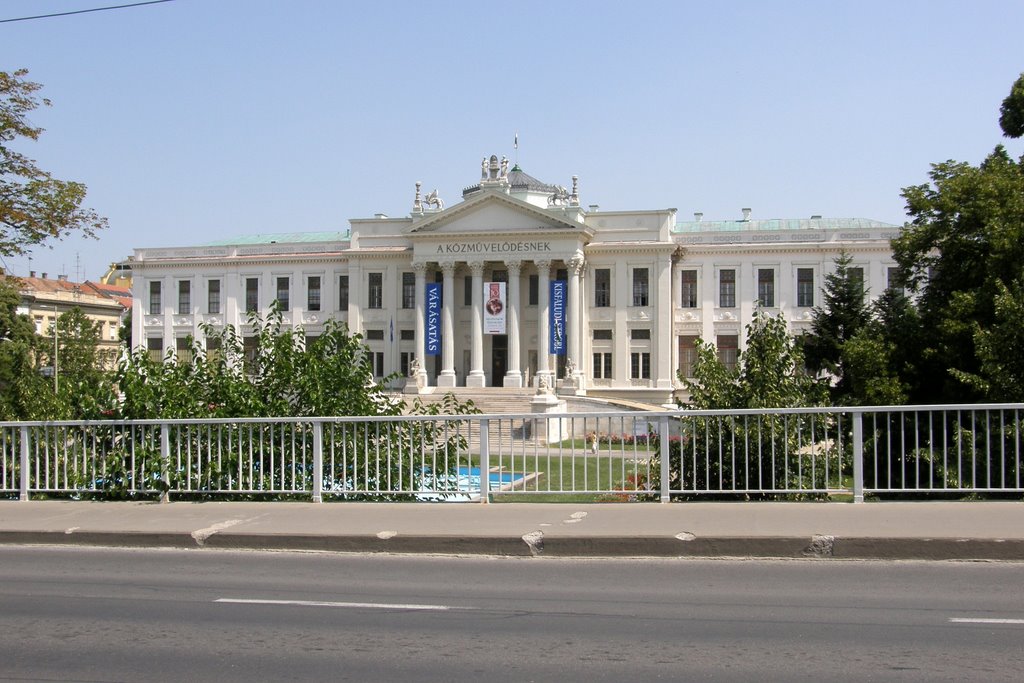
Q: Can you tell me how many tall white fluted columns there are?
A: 6